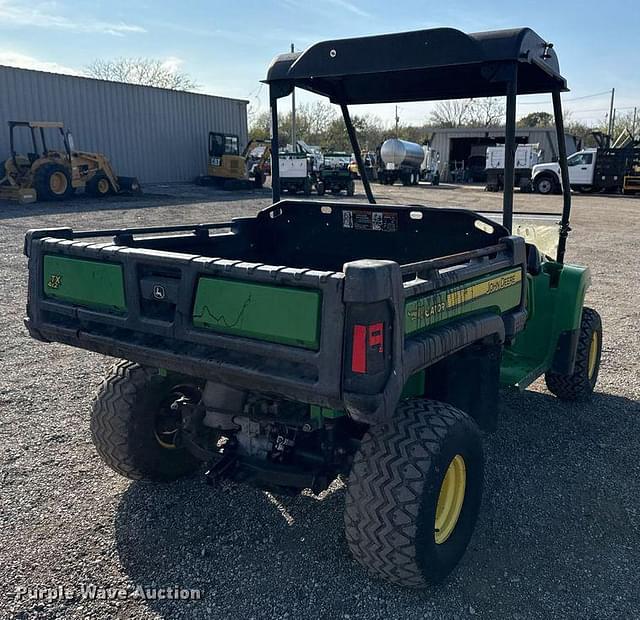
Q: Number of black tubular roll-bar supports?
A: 4